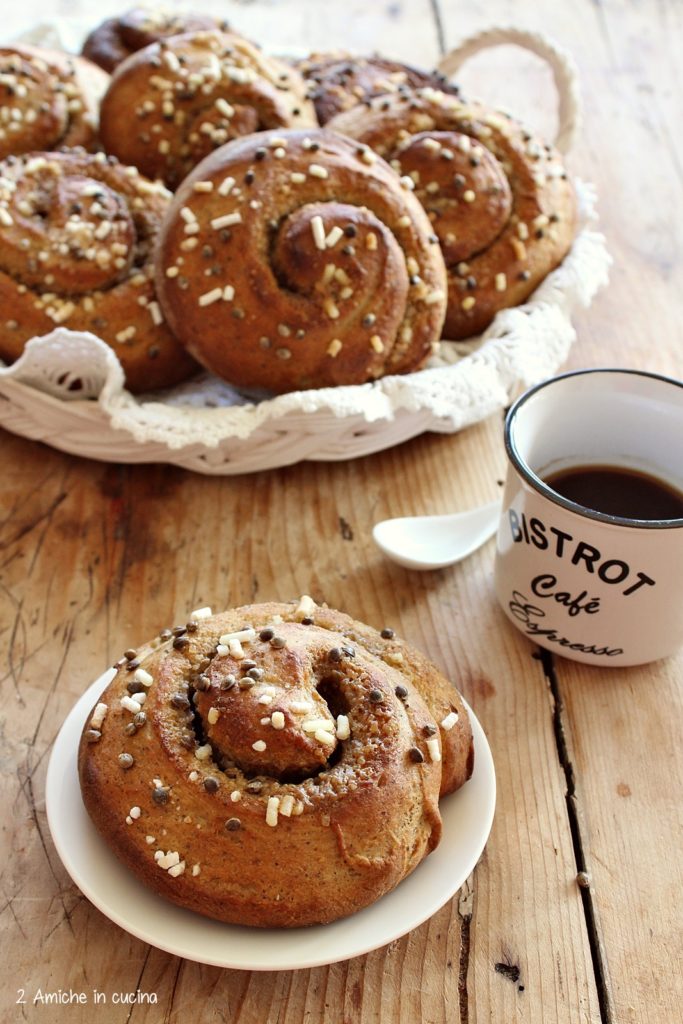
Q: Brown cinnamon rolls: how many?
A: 8